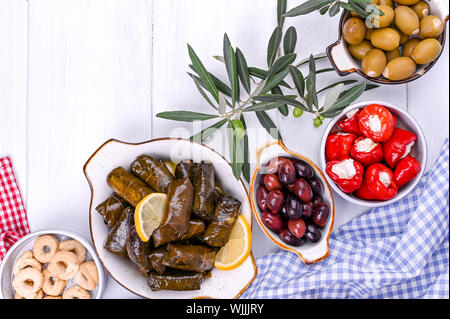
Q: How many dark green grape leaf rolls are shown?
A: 13